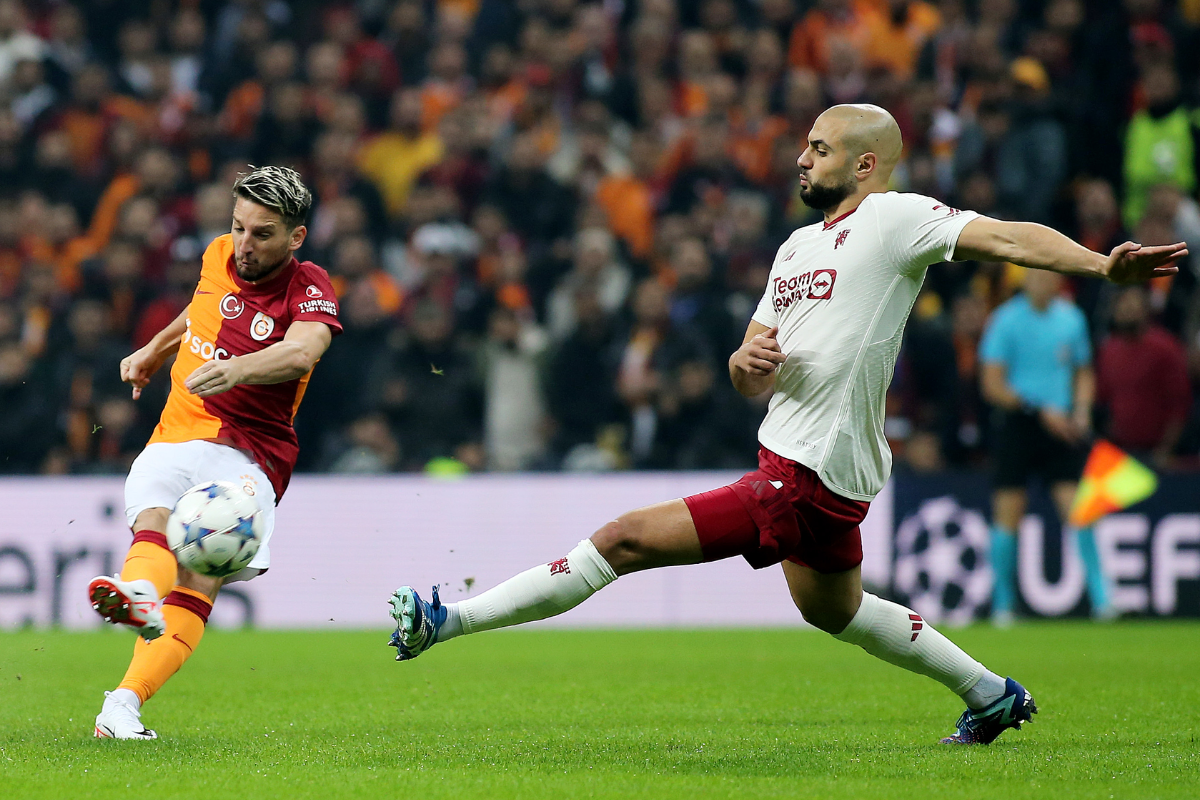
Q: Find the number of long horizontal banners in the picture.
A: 2